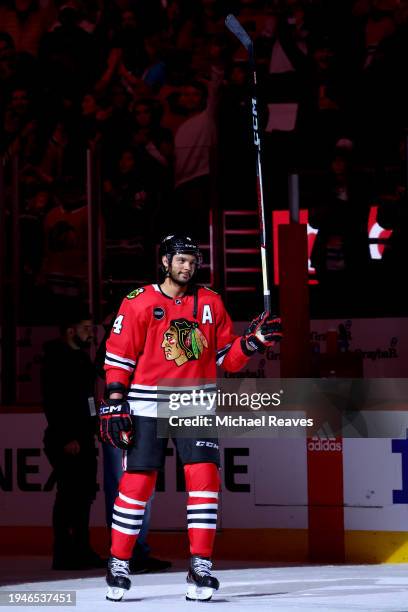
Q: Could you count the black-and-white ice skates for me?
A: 2